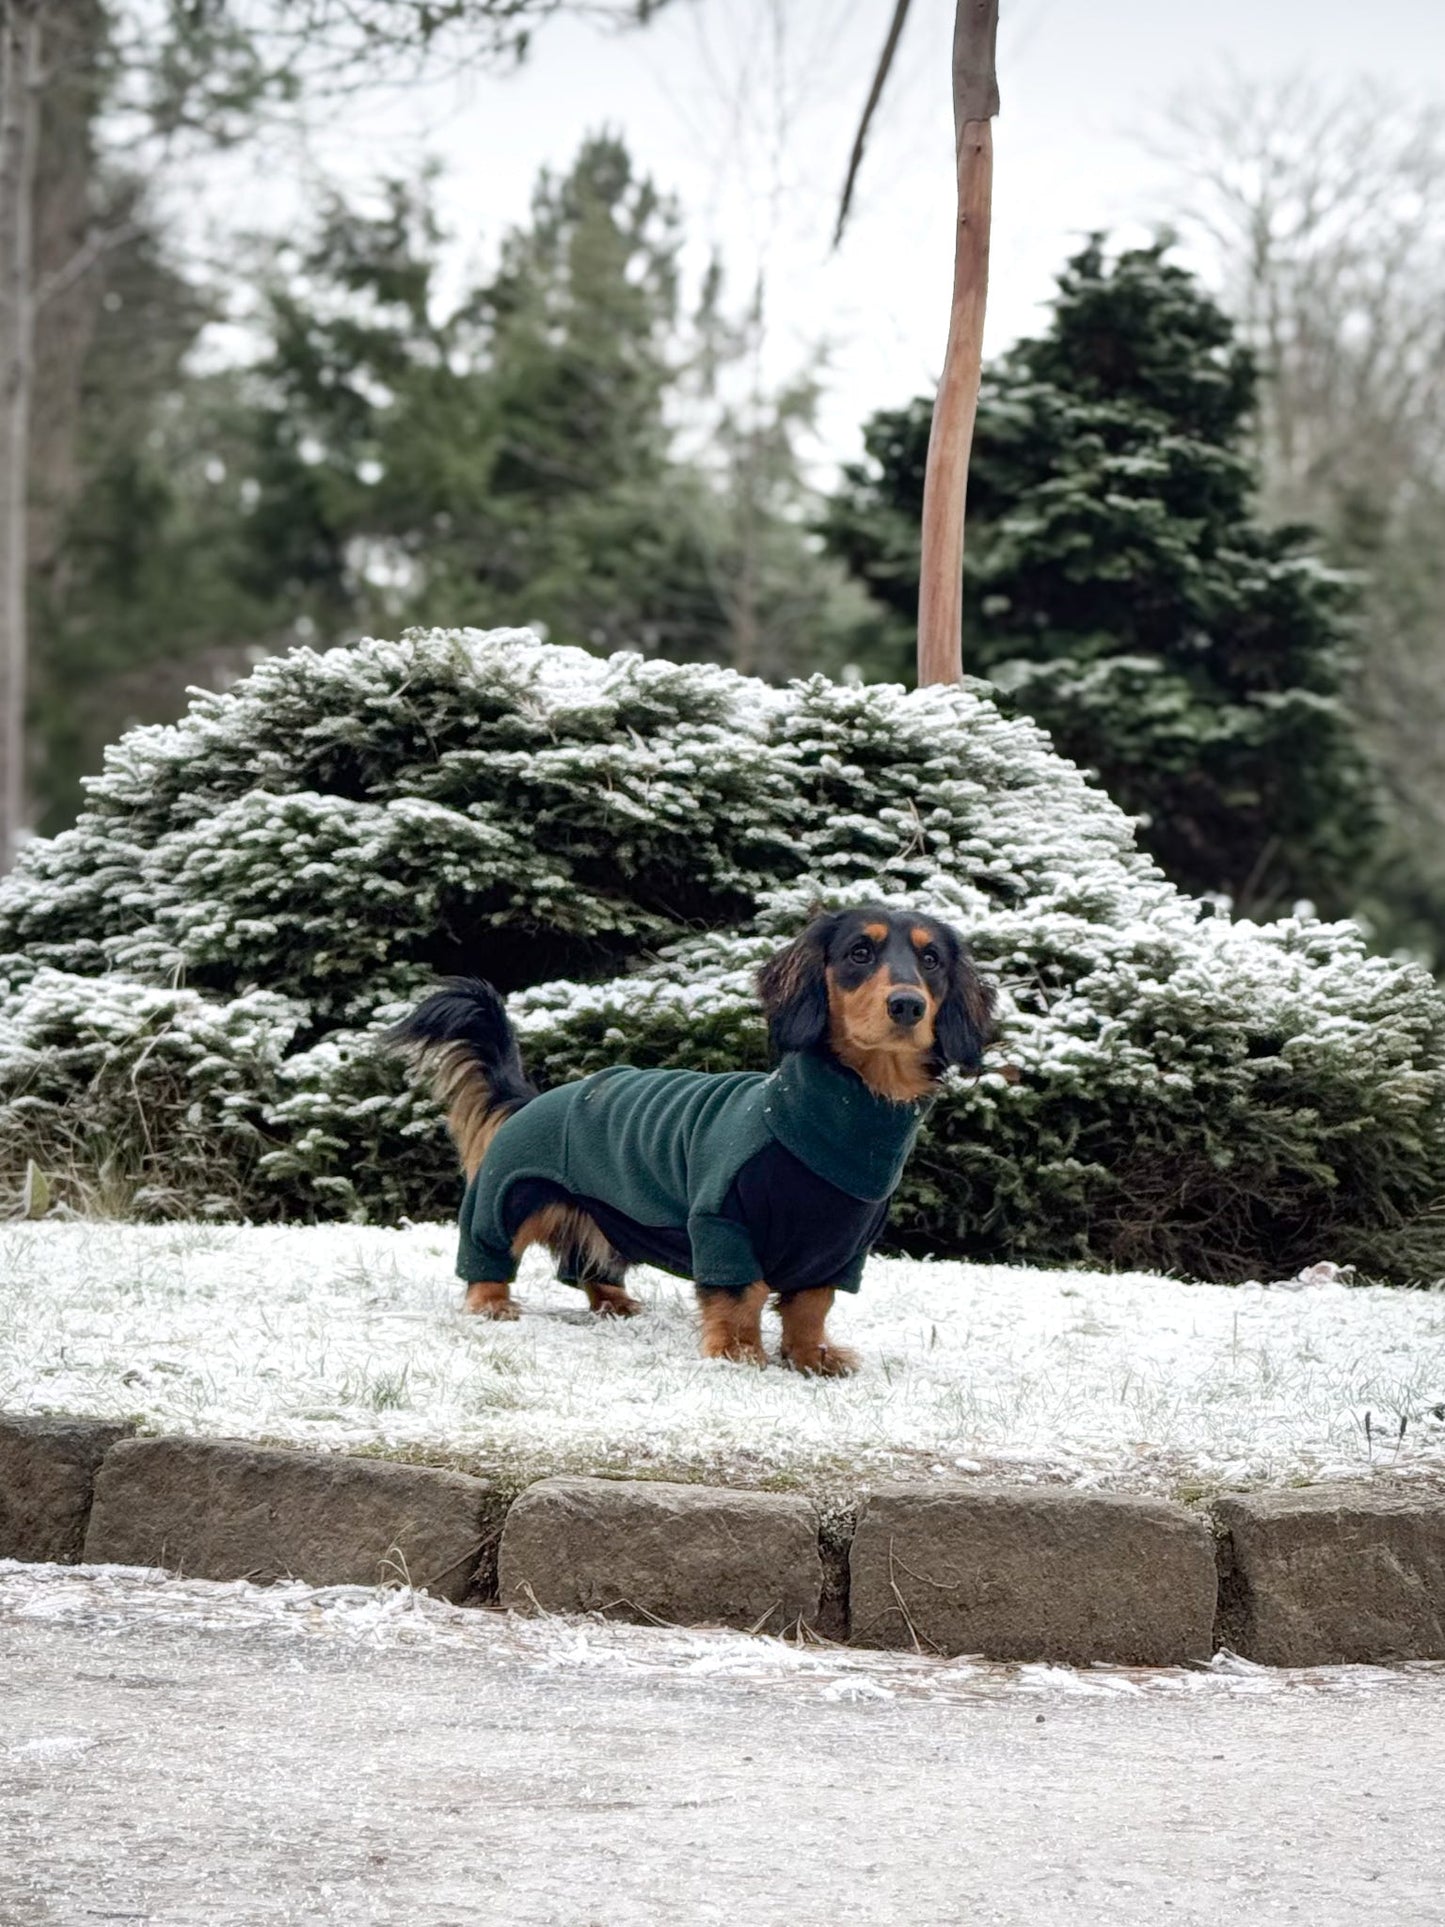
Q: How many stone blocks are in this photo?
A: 5